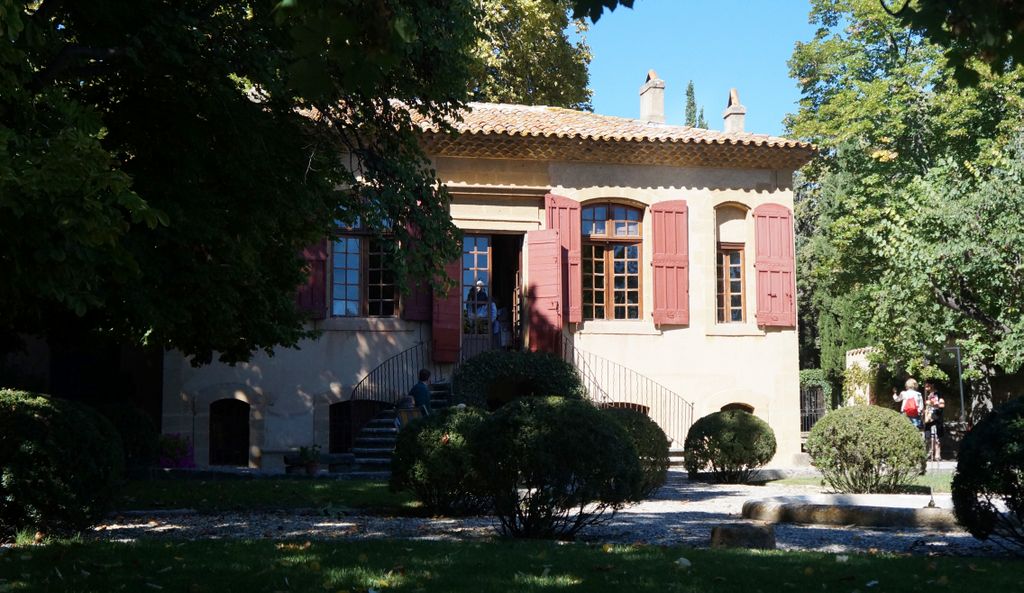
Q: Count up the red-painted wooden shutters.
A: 7